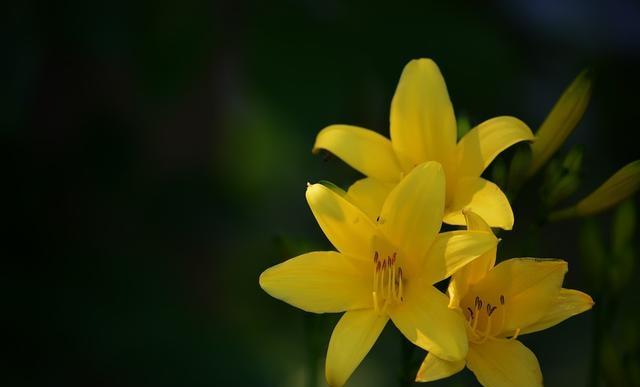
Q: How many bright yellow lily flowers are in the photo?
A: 3